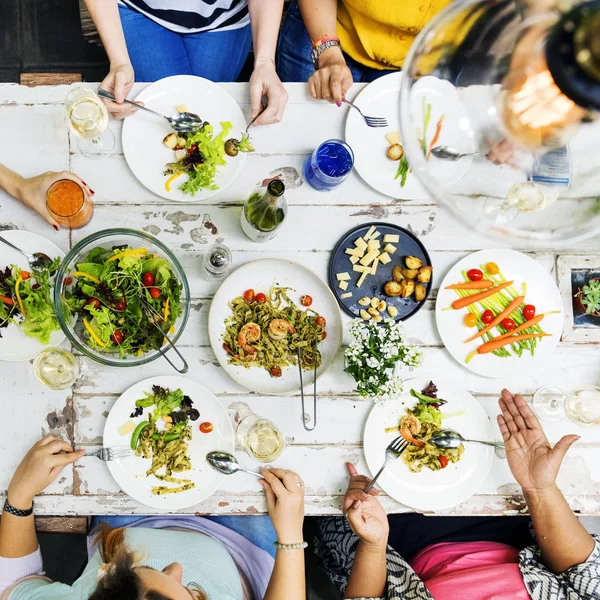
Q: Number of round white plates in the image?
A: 7